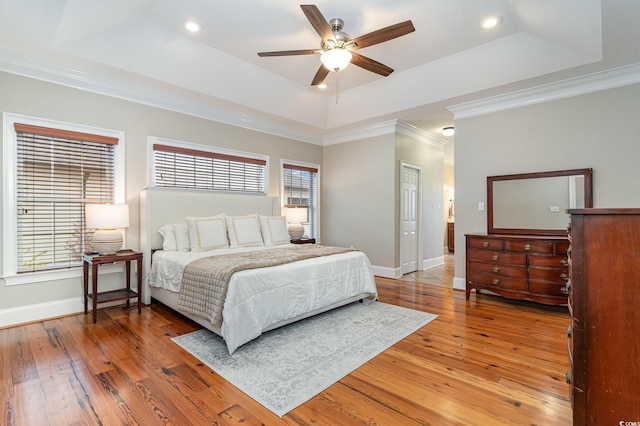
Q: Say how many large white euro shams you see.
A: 3